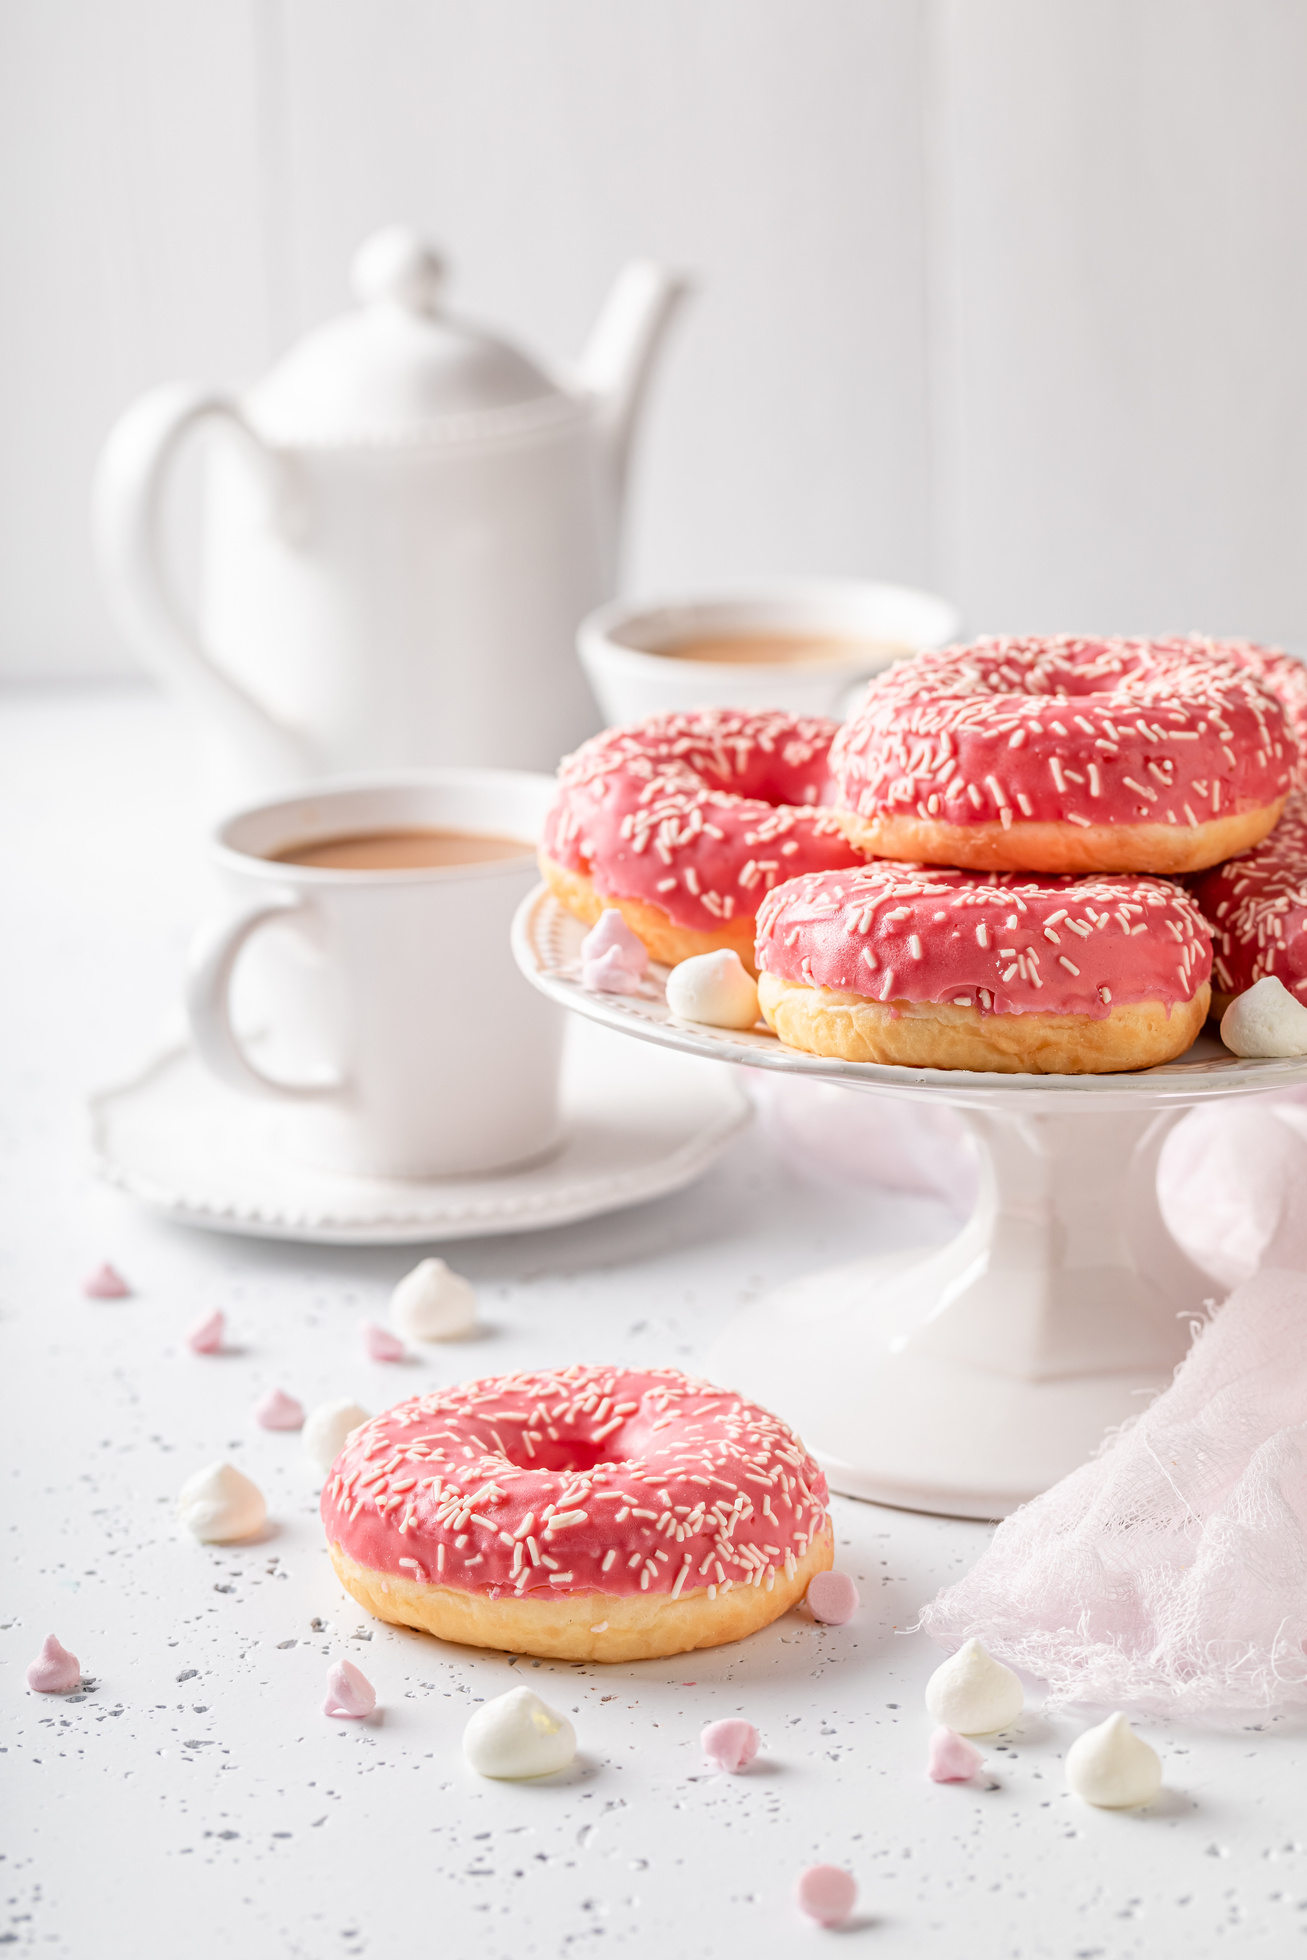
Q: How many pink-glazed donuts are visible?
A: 6